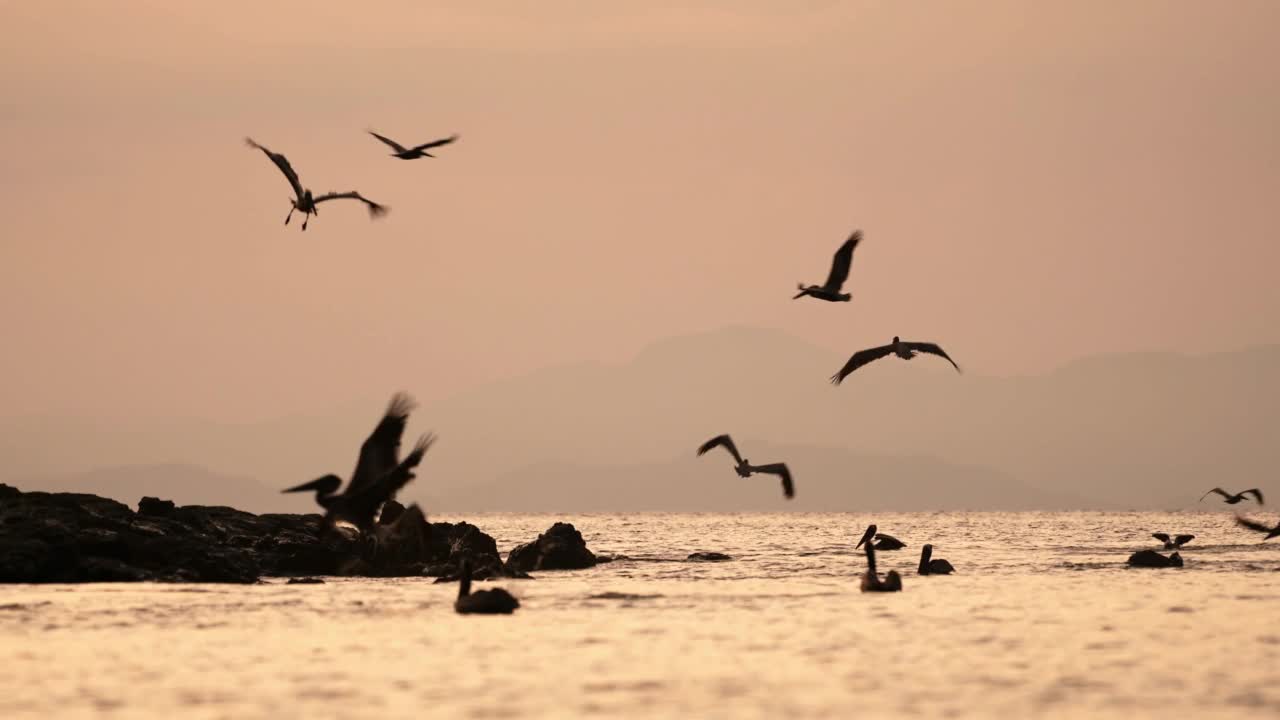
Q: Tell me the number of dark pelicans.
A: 14